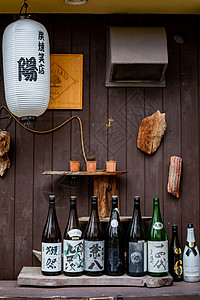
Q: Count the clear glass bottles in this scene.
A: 0